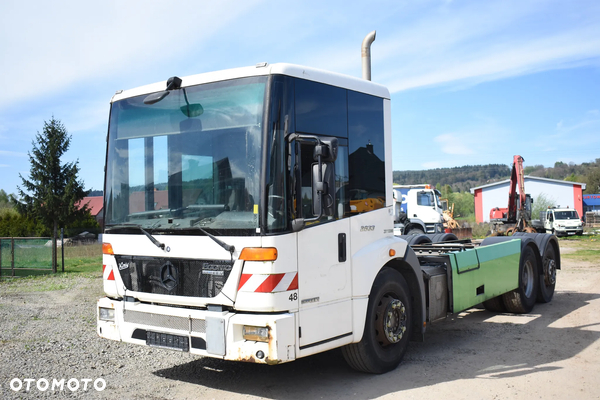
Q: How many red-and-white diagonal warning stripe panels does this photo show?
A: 2